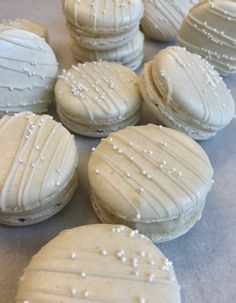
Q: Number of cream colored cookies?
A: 11